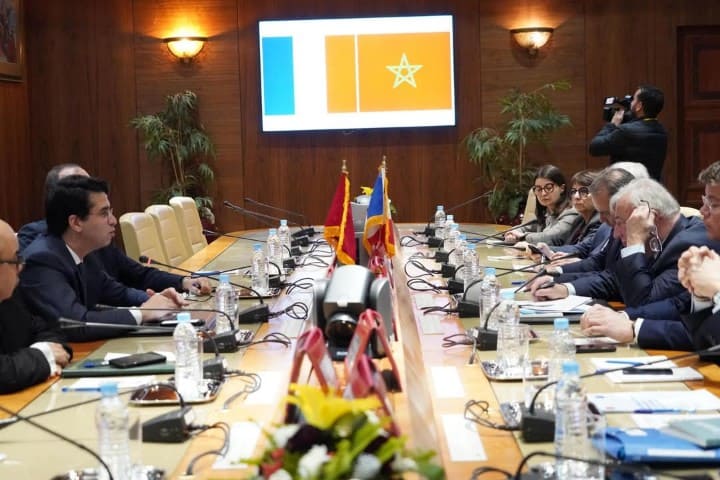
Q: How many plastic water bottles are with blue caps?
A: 15